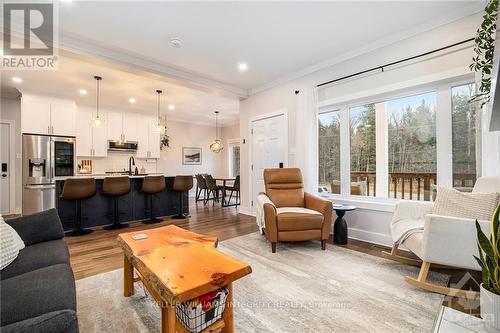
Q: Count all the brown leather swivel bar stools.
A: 4